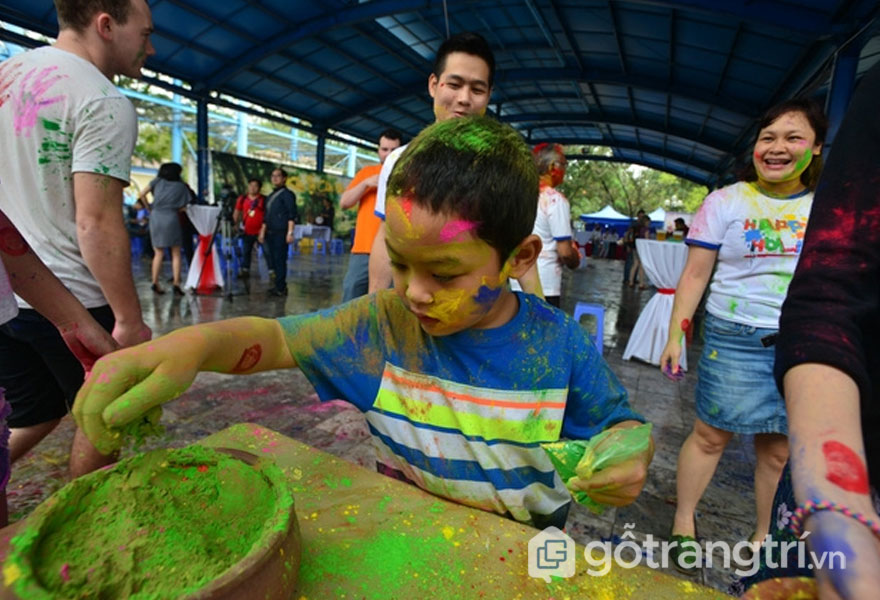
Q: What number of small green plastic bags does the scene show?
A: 1